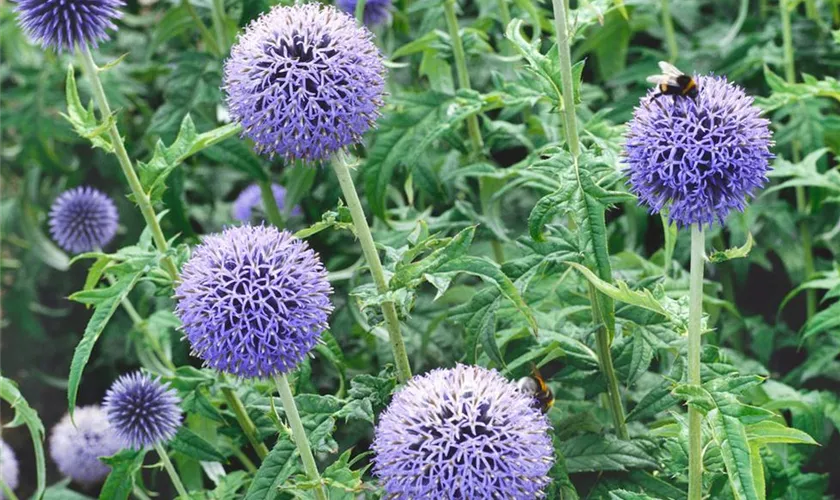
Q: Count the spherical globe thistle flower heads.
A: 11